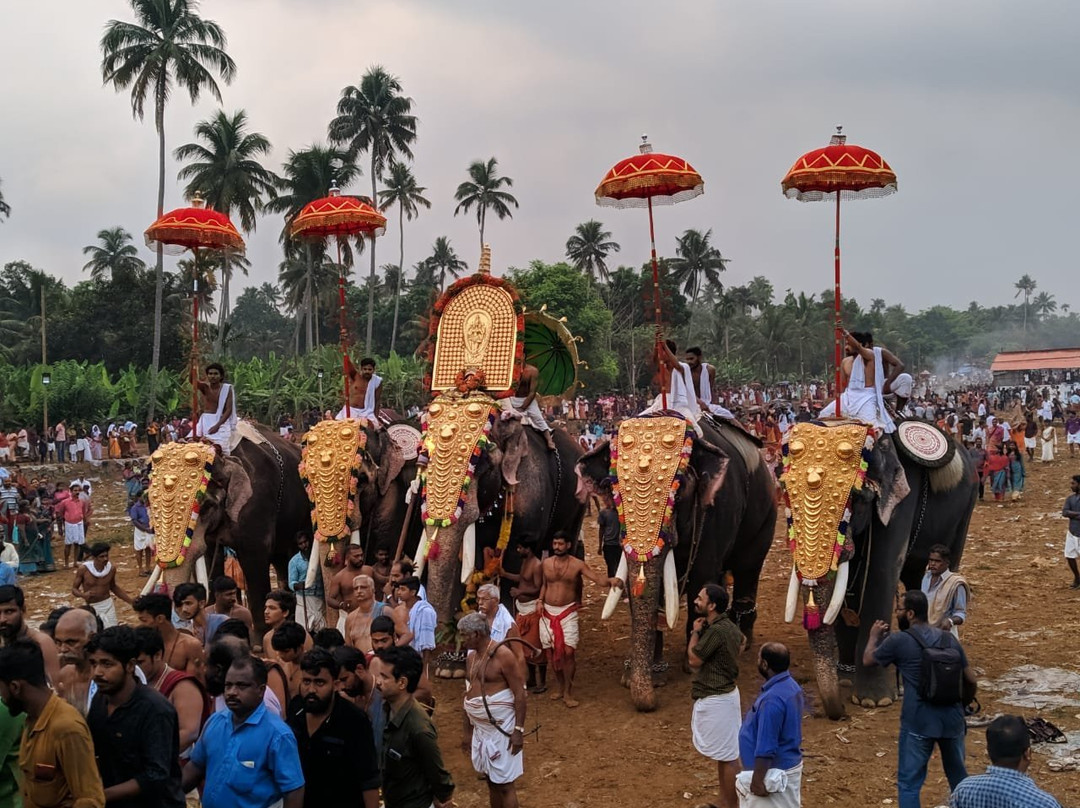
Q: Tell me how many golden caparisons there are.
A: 5